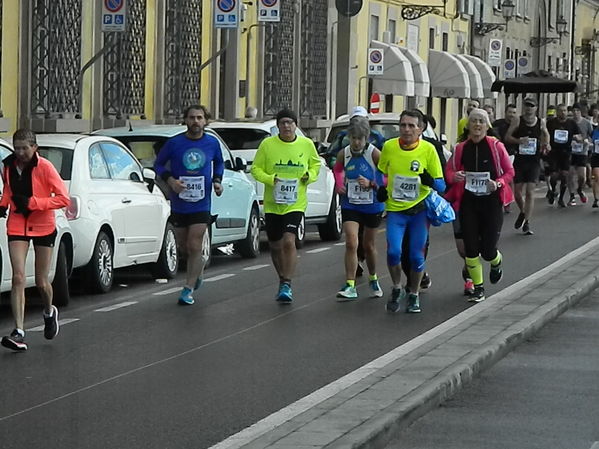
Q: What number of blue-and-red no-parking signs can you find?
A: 7